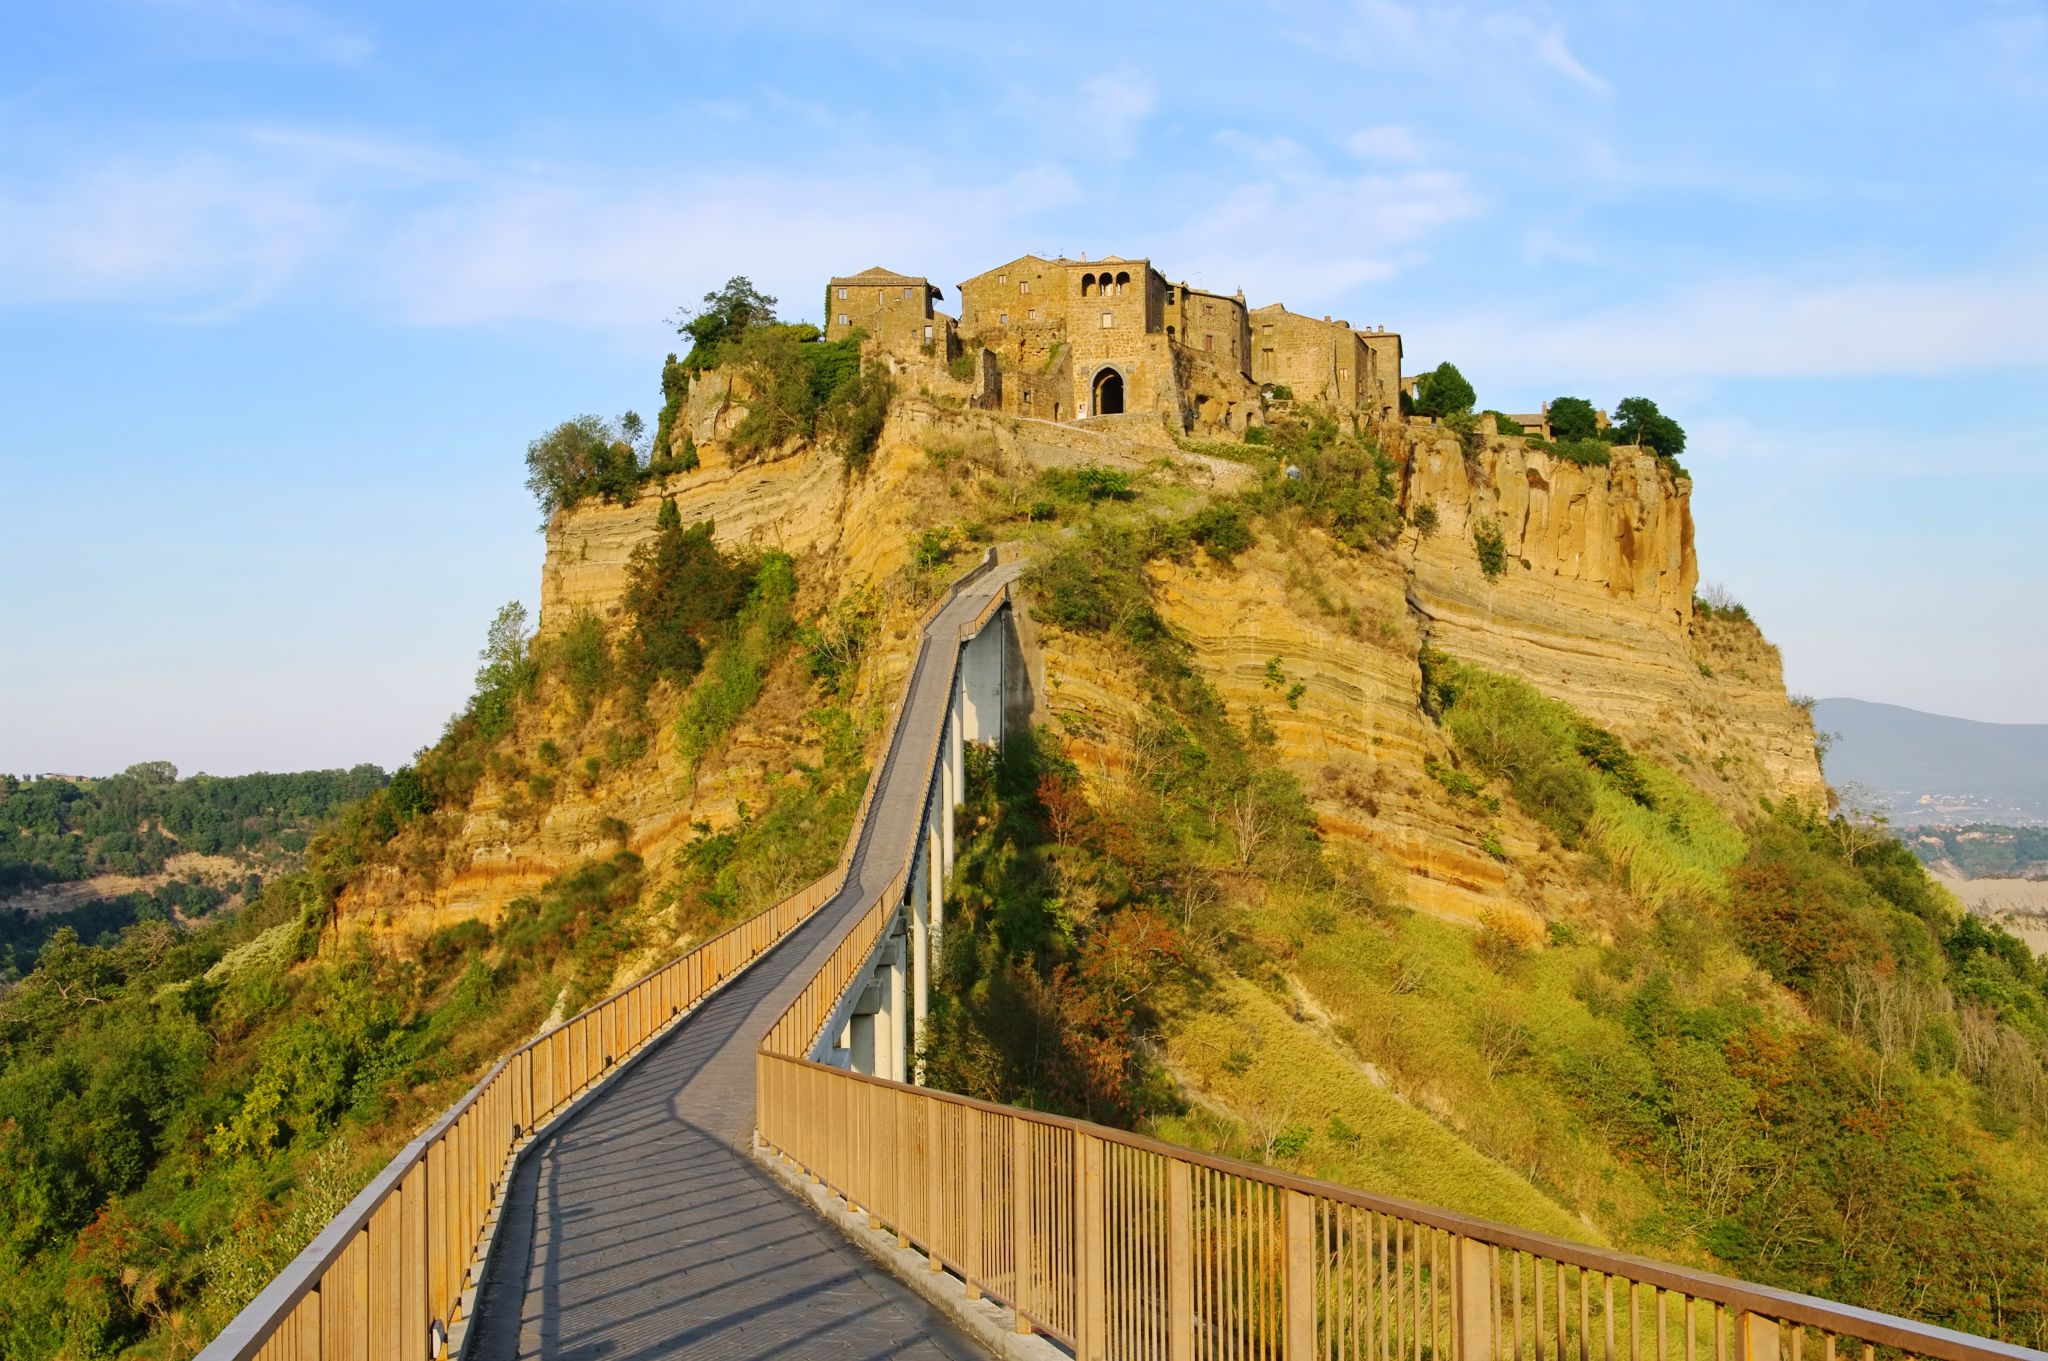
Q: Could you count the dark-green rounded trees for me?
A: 3